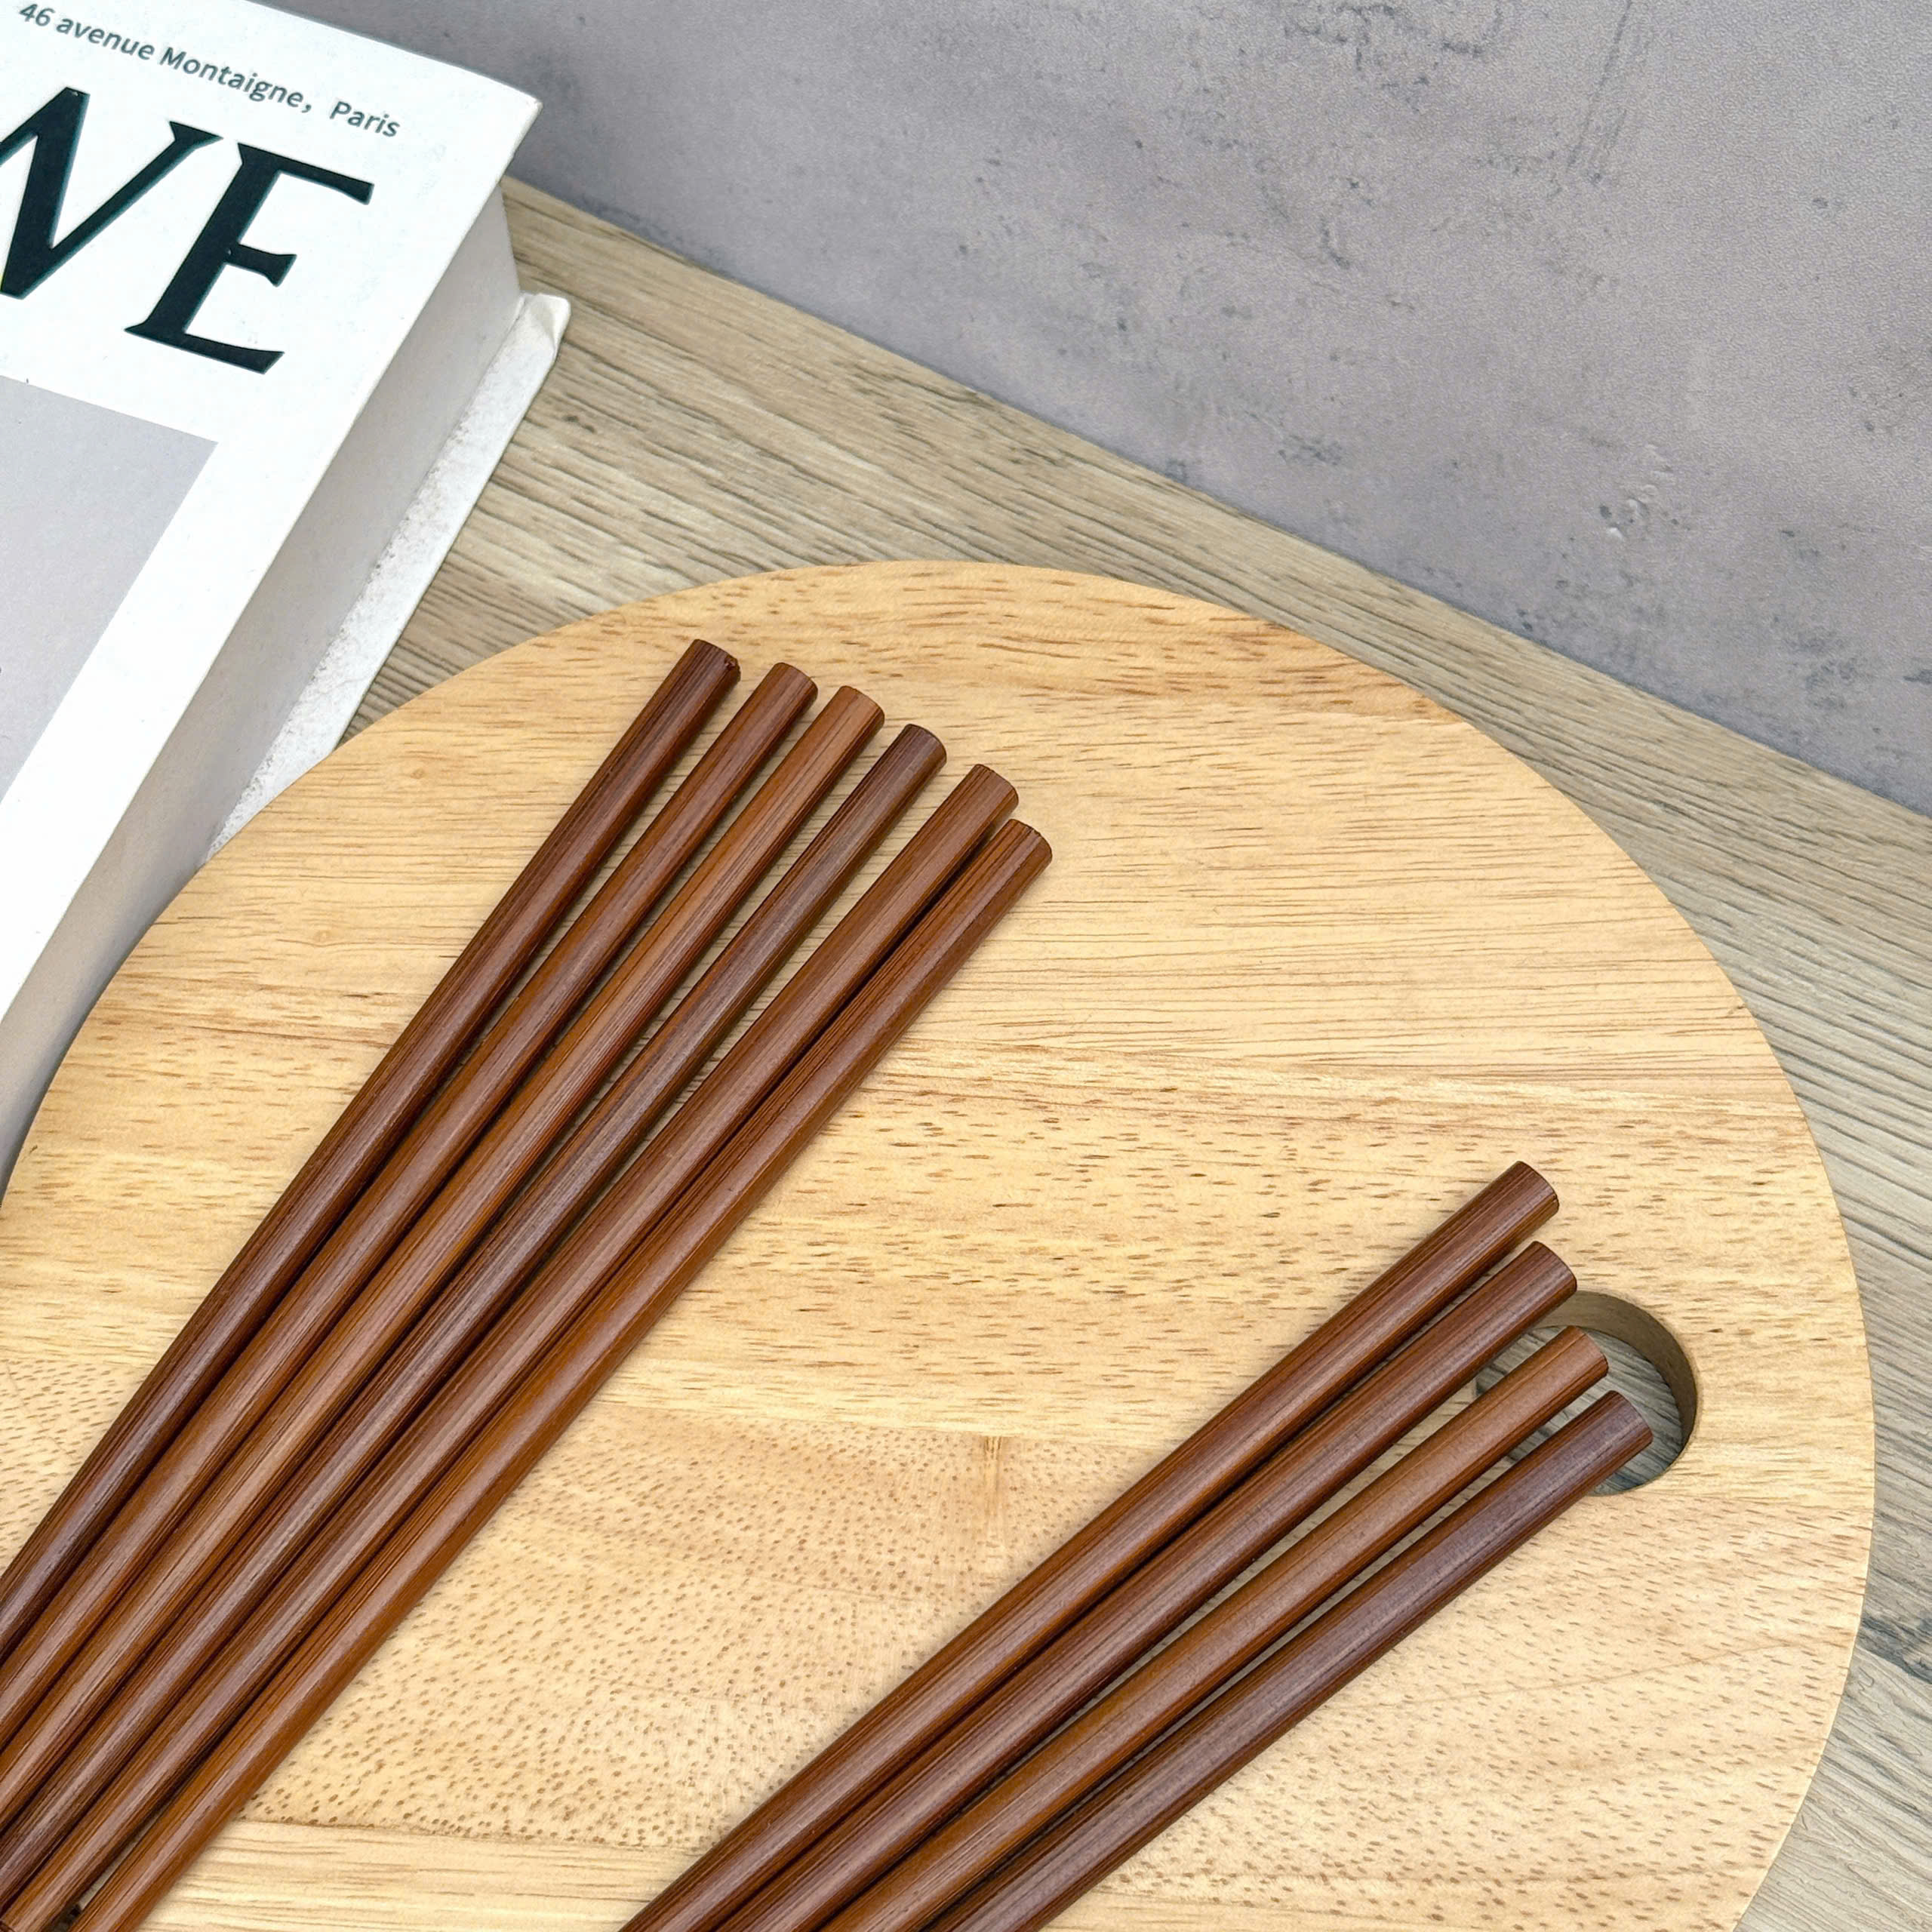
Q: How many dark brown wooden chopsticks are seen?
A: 10